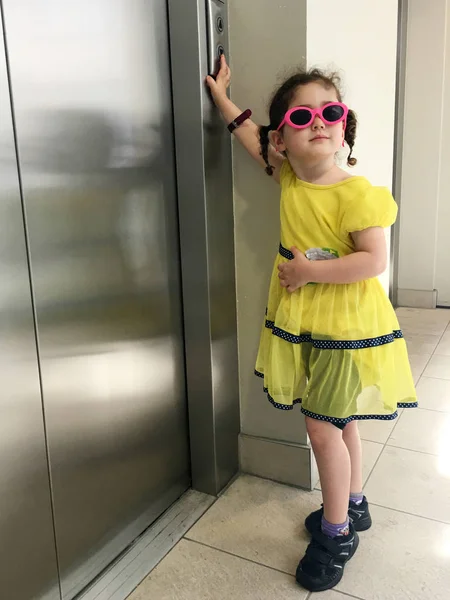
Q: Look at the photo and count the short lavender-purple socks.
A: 2